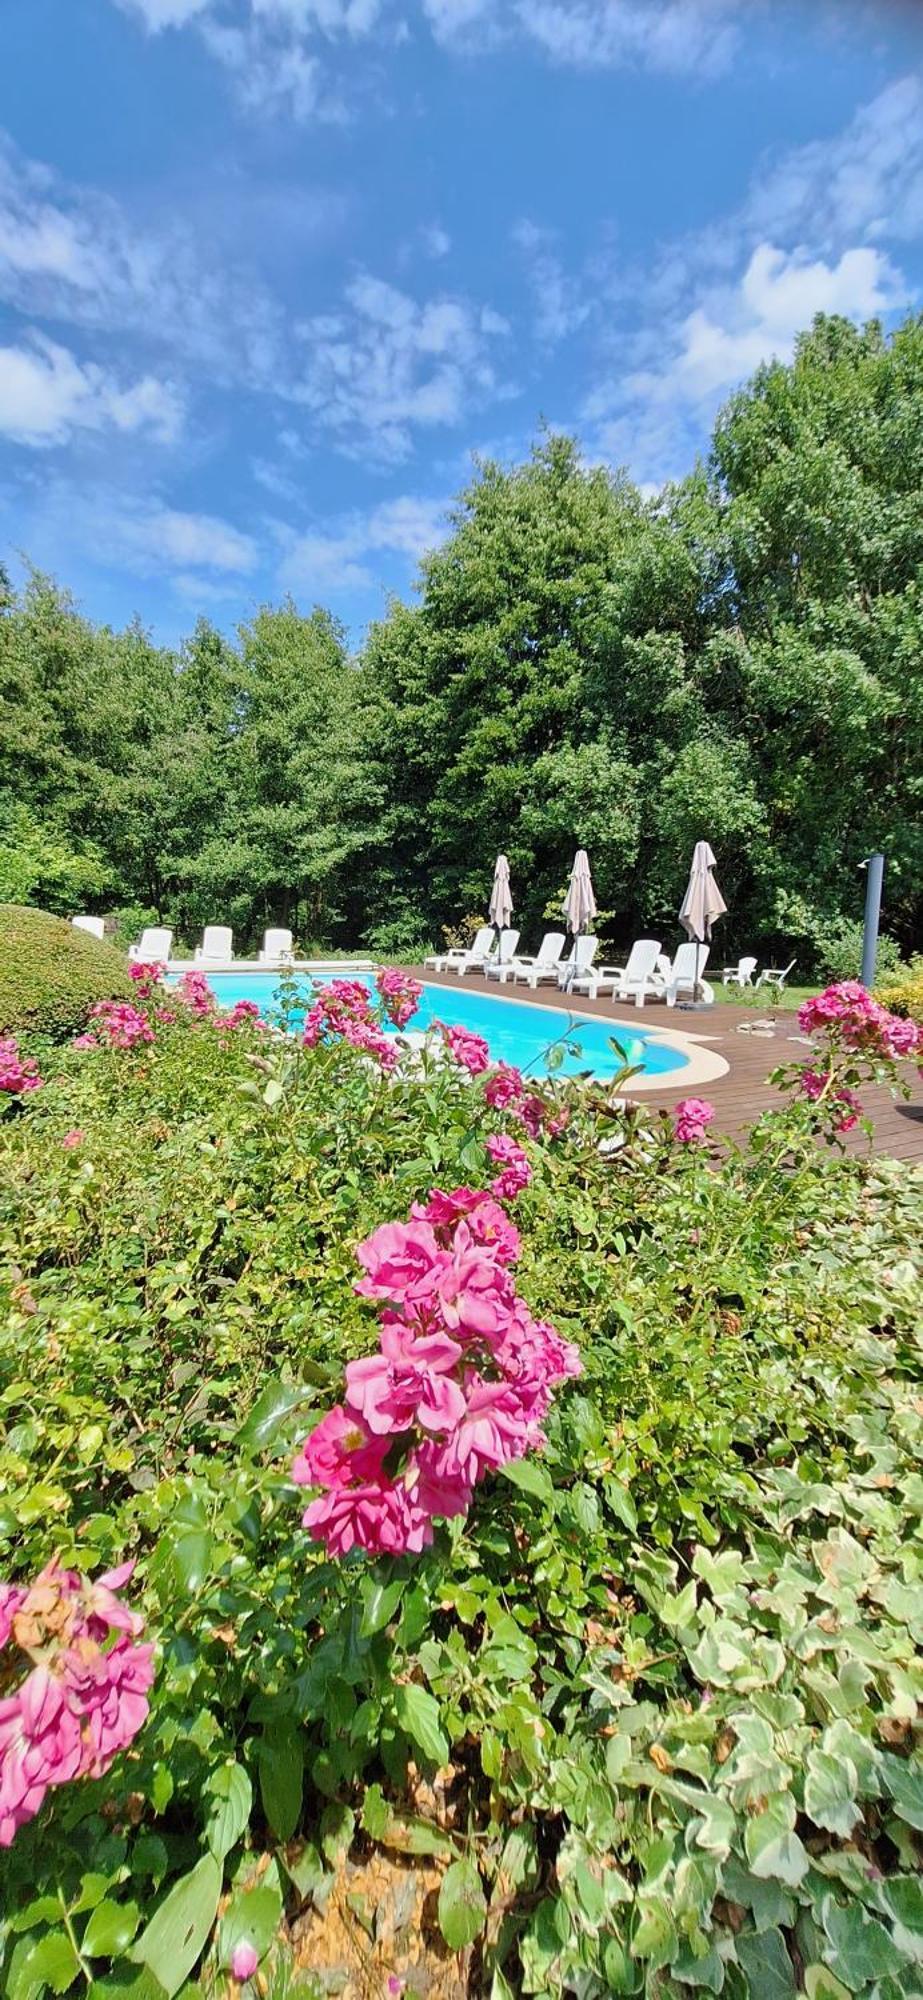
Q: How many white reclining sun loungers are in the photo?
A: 10